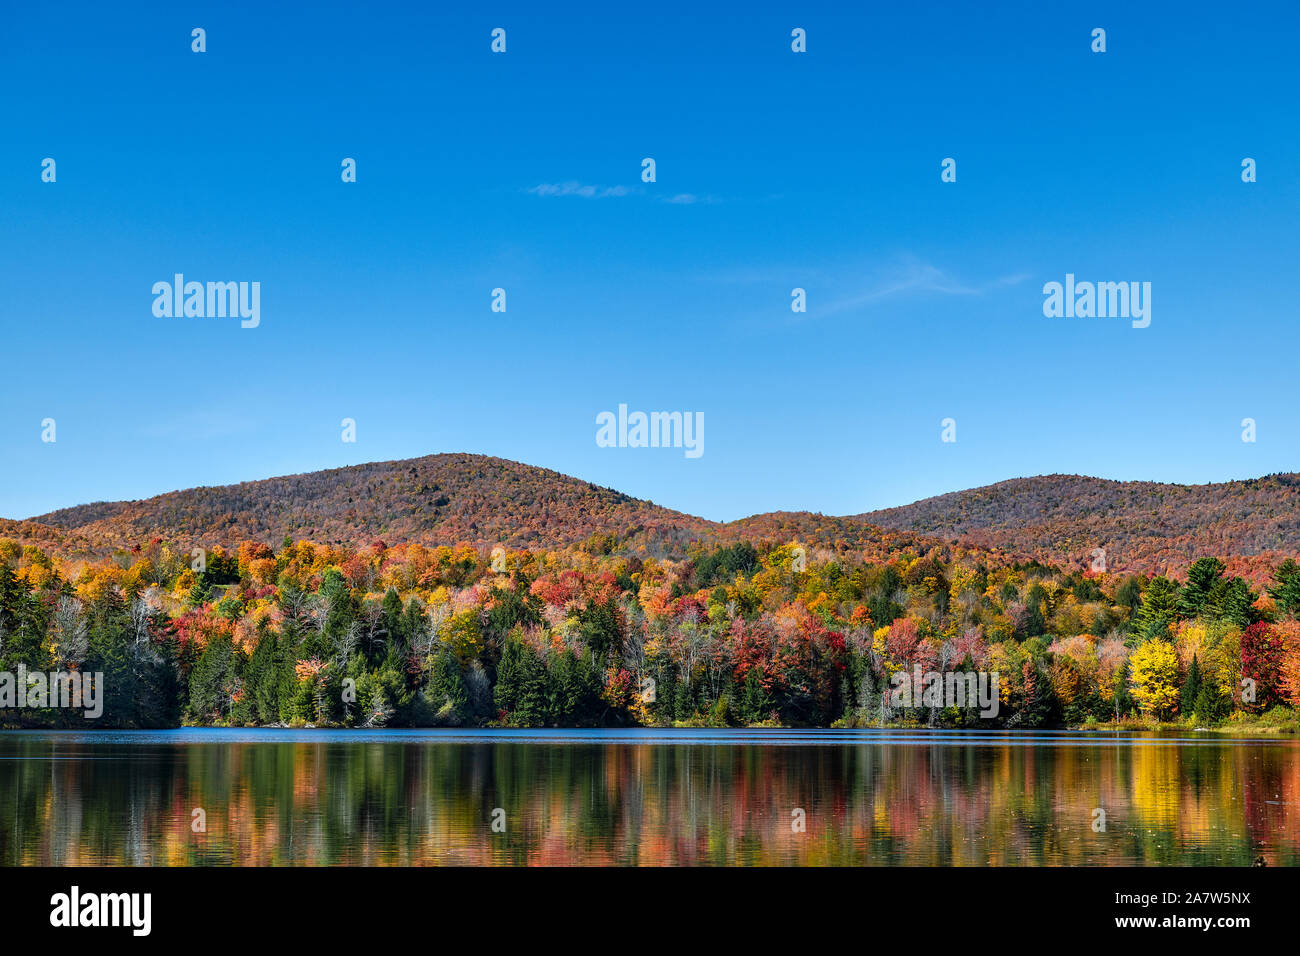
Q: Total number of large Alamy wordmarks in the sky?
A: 3